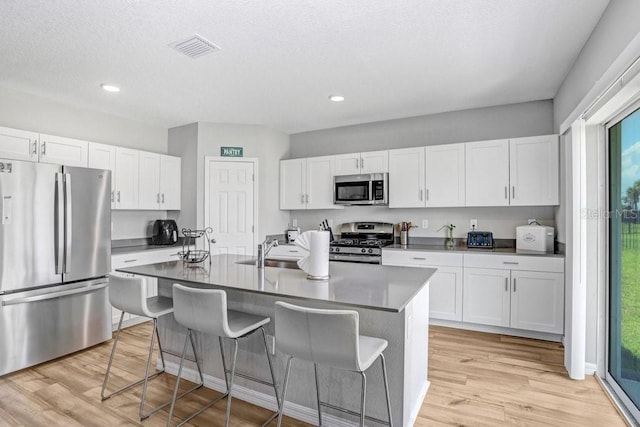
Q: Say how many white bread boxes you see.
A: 1